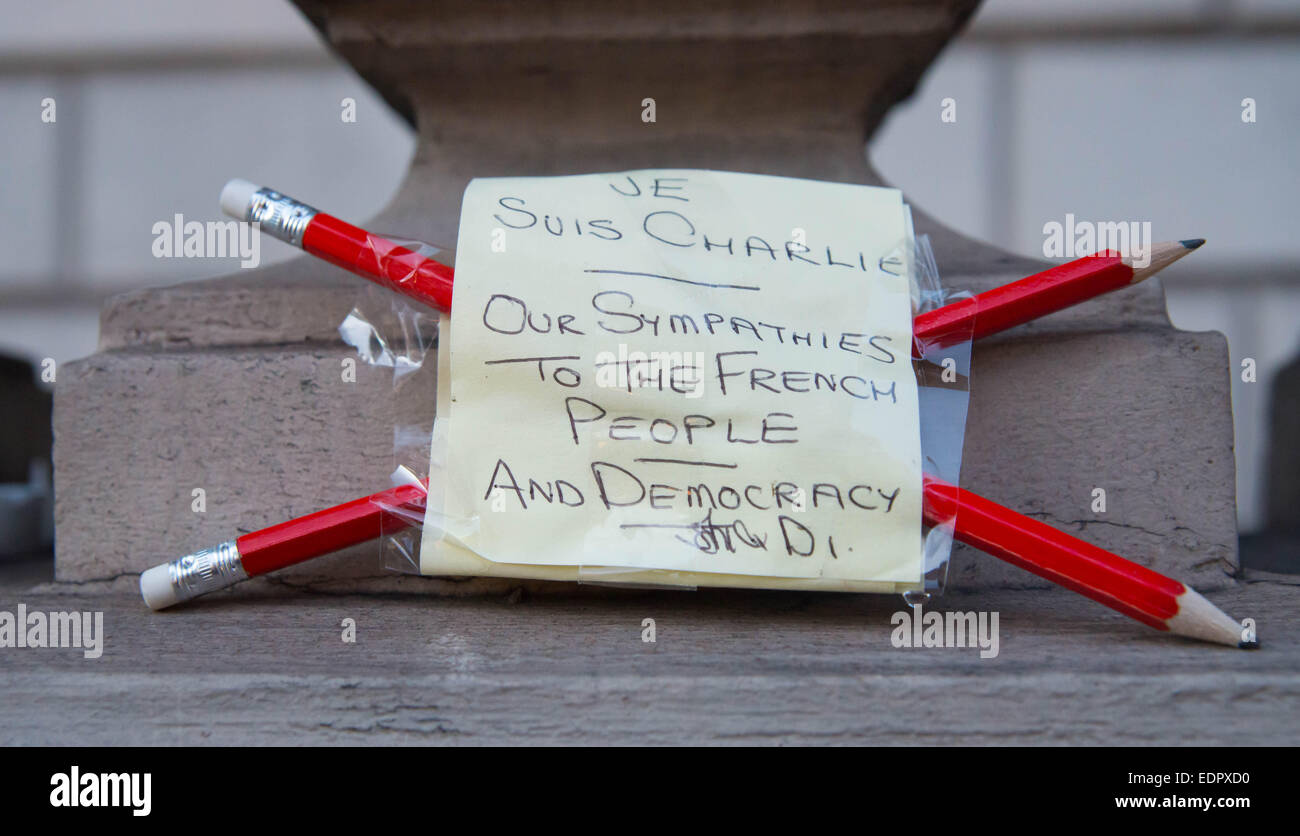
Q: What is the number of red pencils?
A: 2